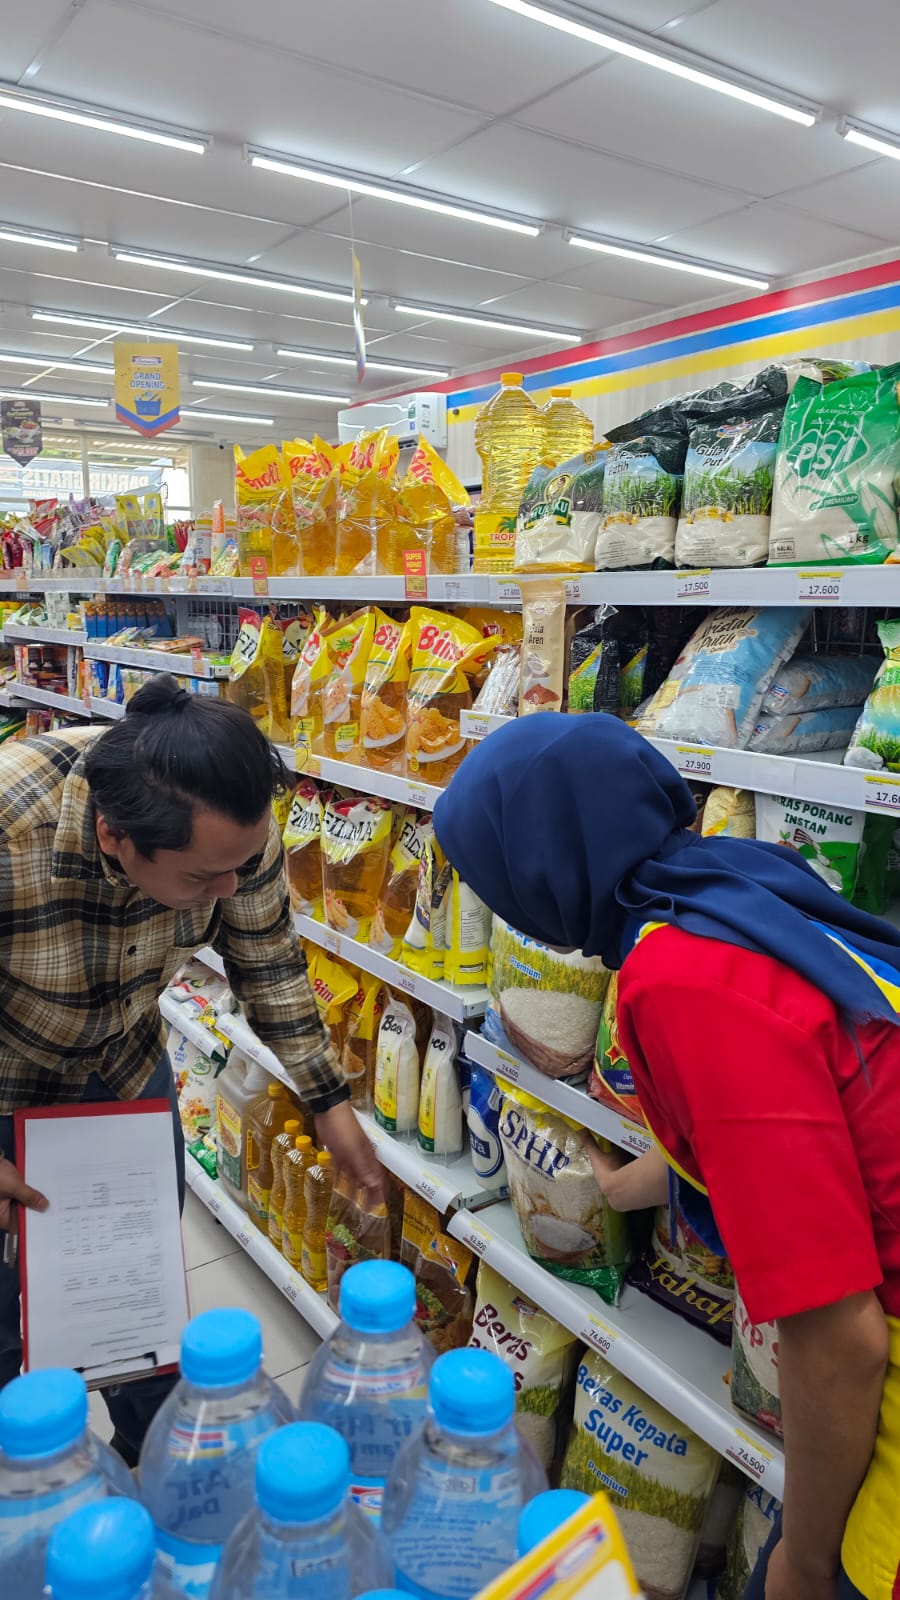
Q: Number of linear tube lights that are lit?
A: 14